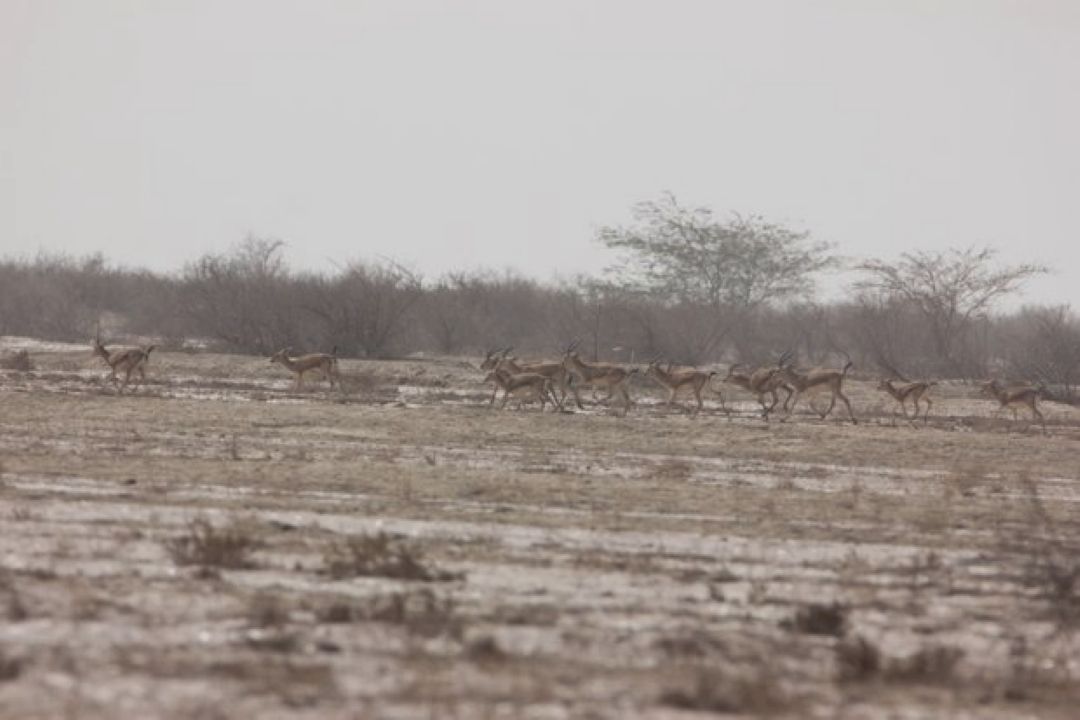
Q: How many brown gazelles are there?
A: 11